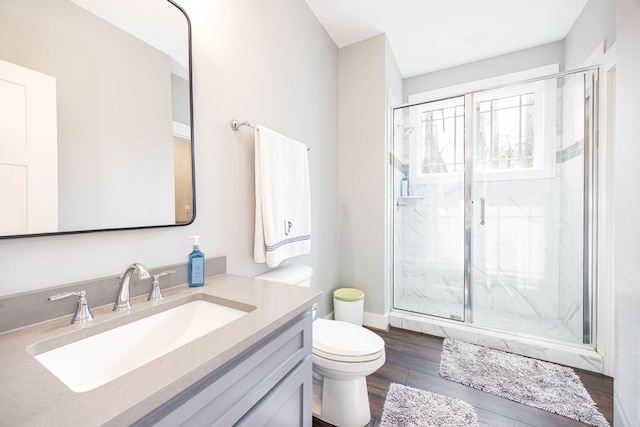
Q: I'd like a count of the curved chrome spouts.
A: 1